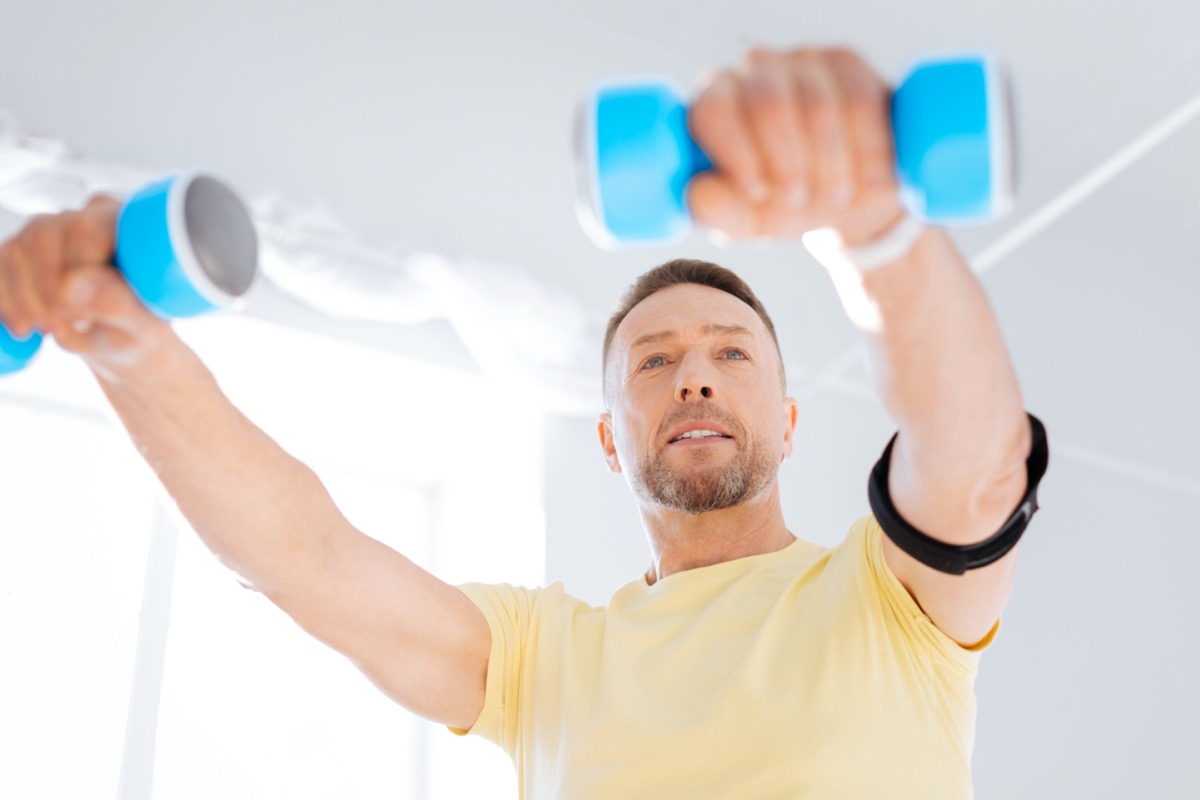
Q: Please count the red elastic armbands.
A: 0